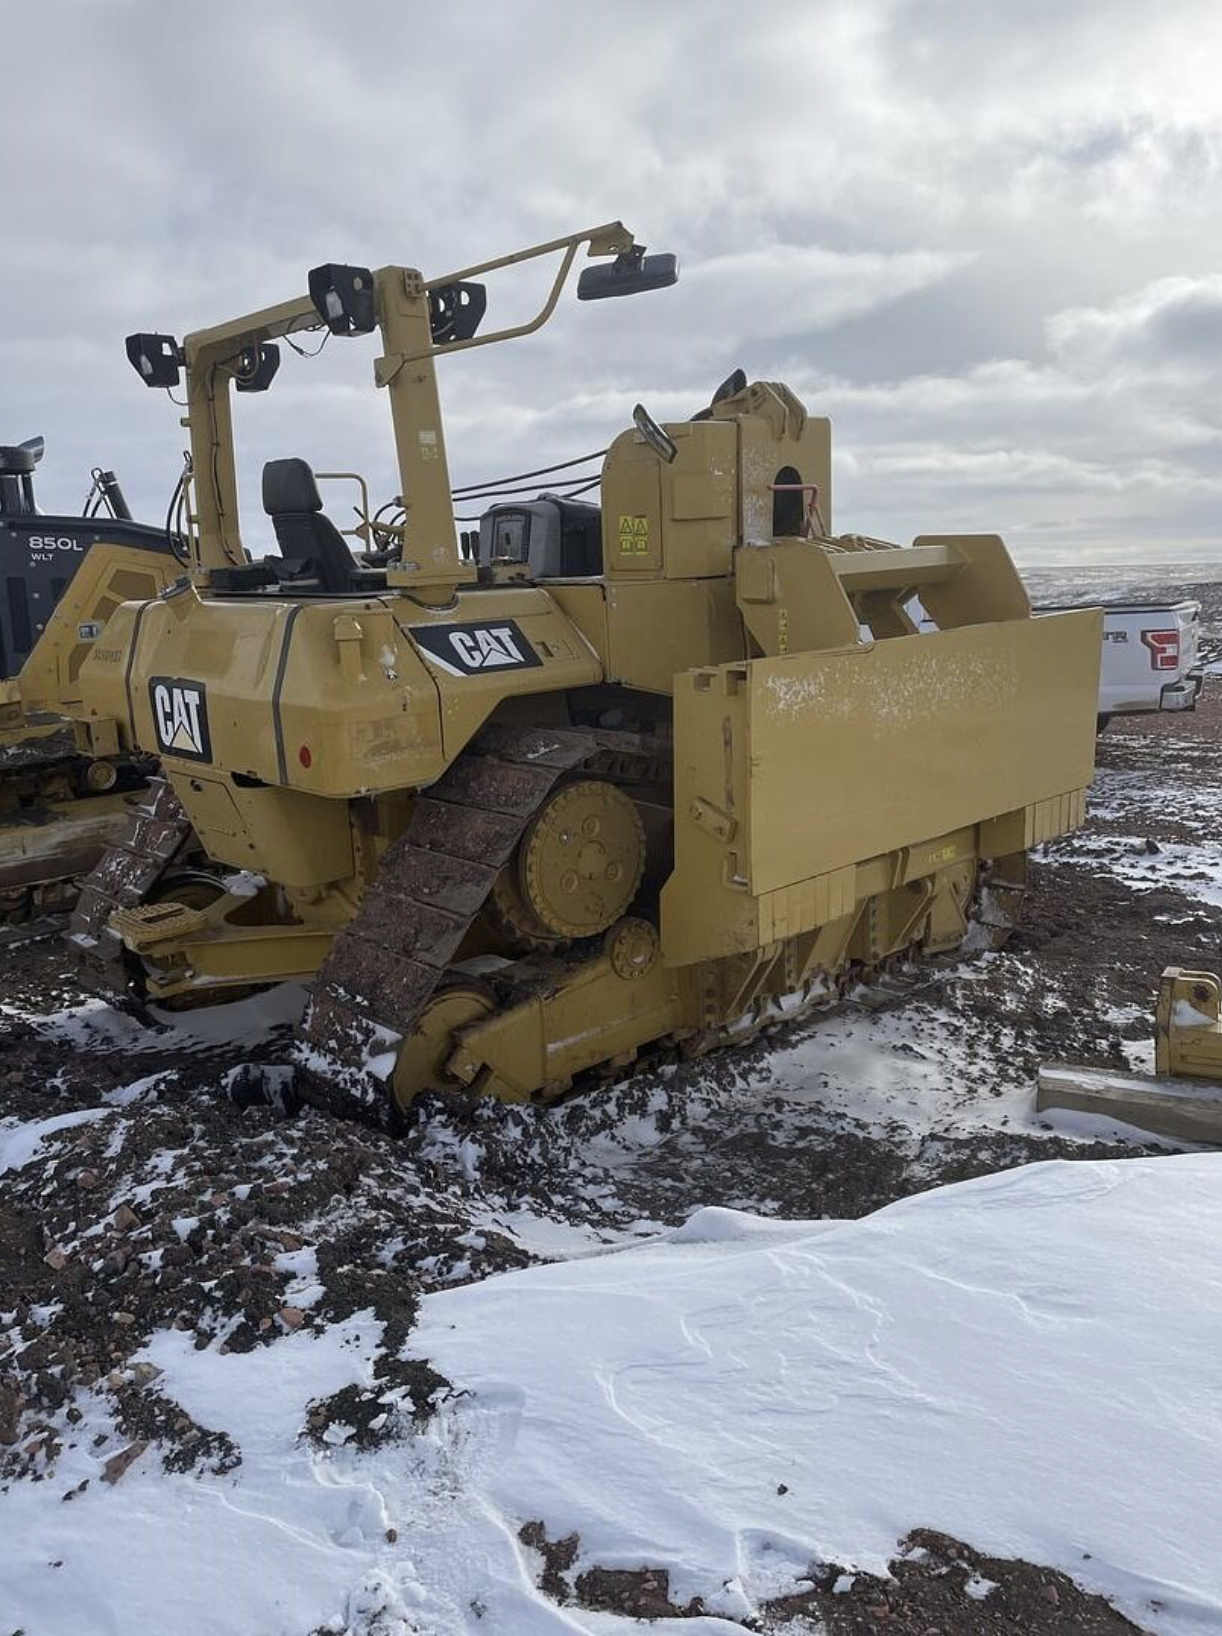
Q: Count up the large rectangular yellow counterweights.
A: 1